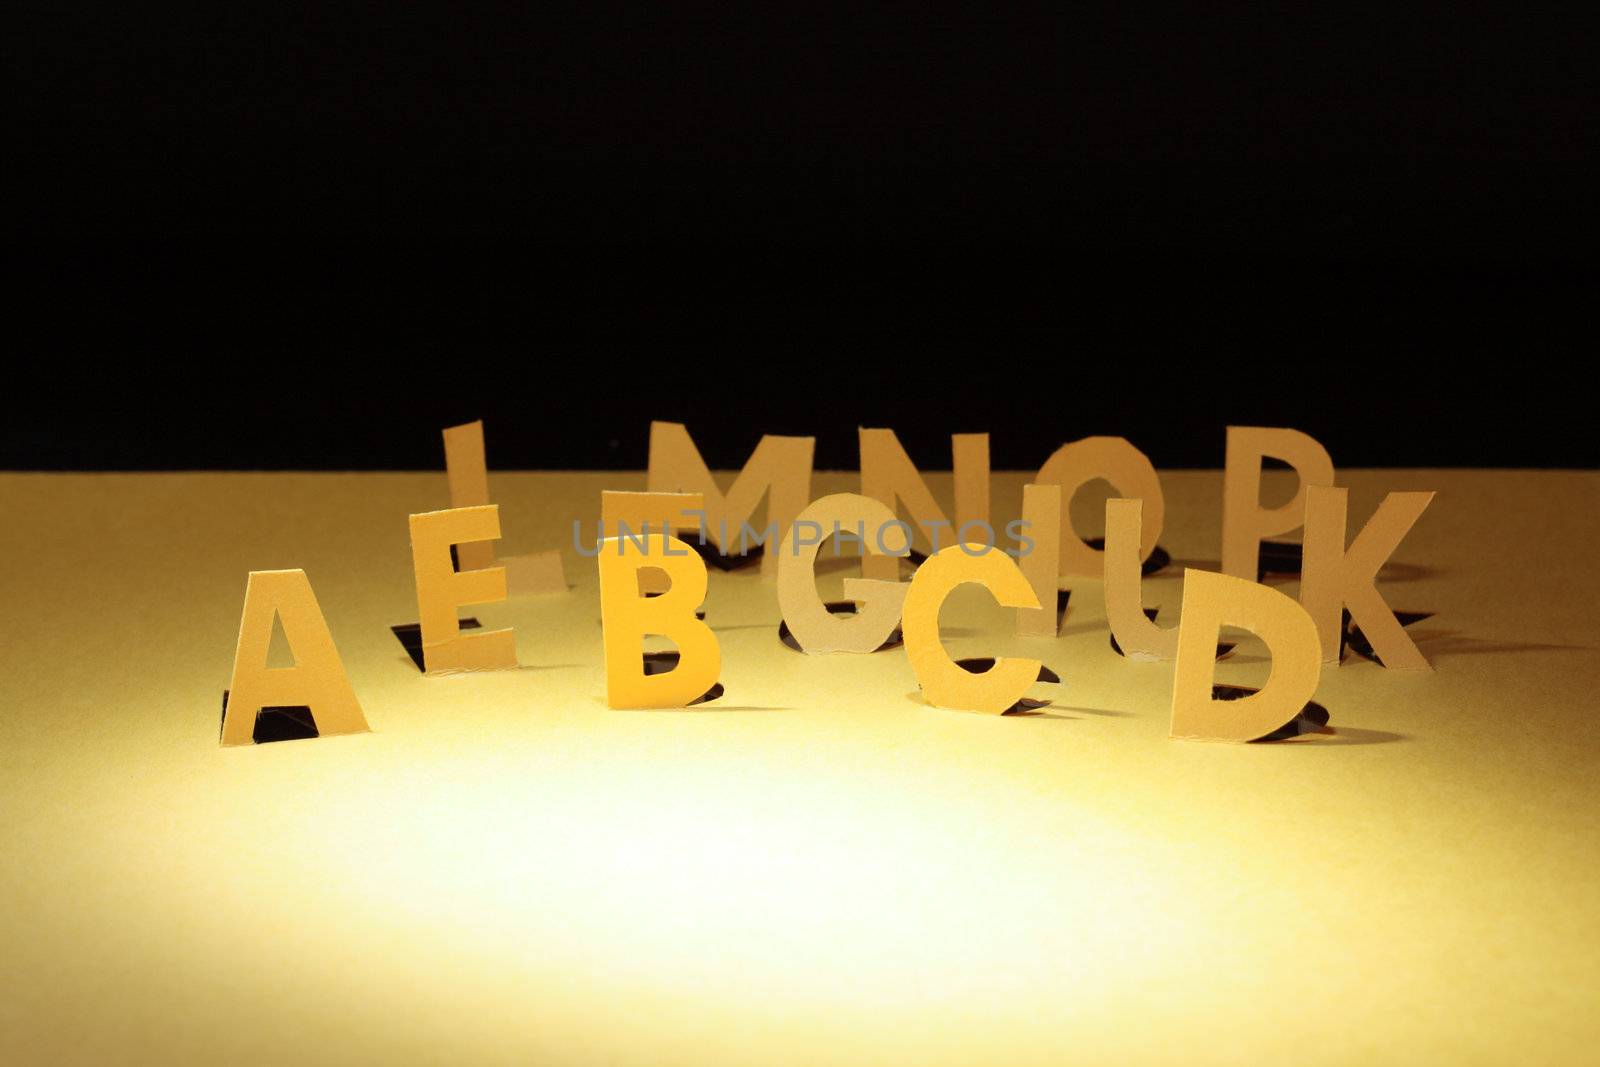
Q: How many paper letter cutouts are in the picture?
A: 15